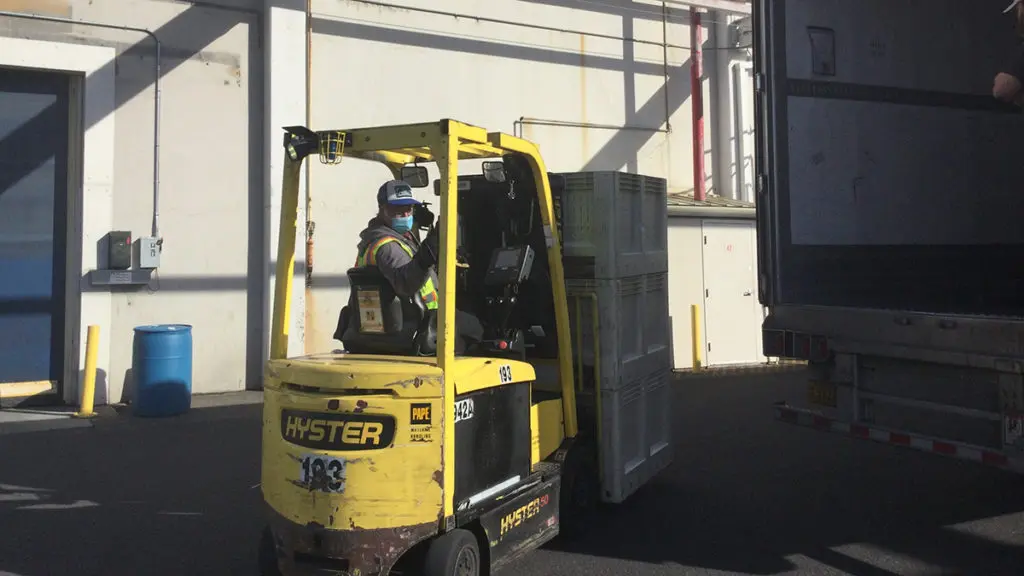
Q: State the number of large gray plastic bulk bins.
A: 3